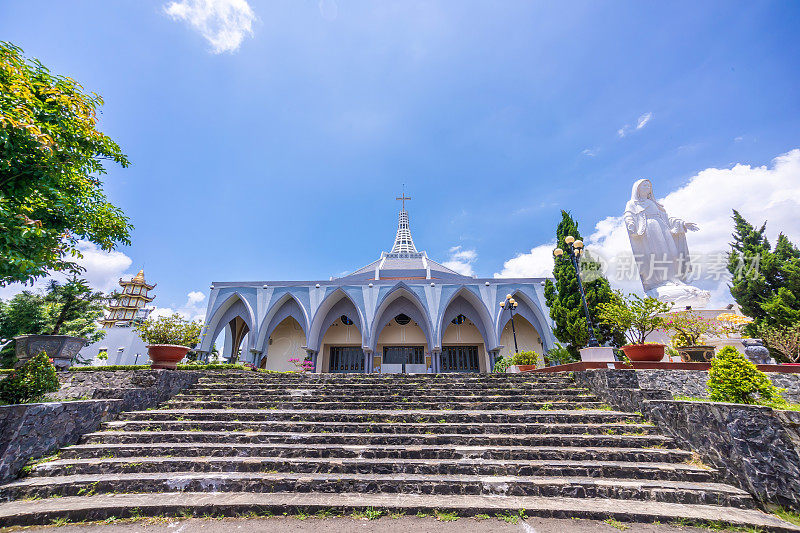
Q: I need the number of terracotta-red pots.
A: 3